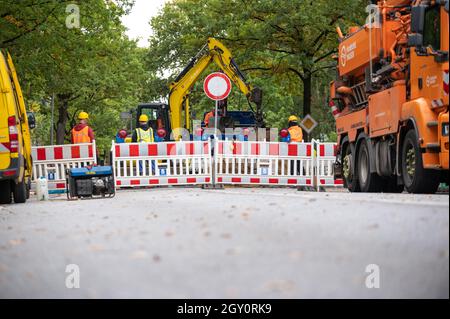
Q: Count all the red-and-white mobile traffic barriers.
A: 4